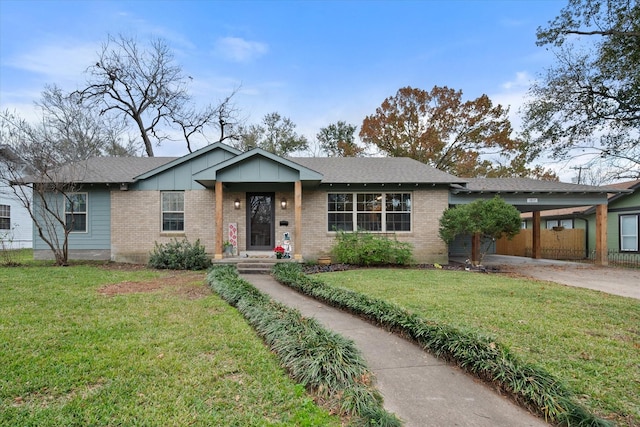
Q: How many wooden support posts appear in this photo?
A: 5